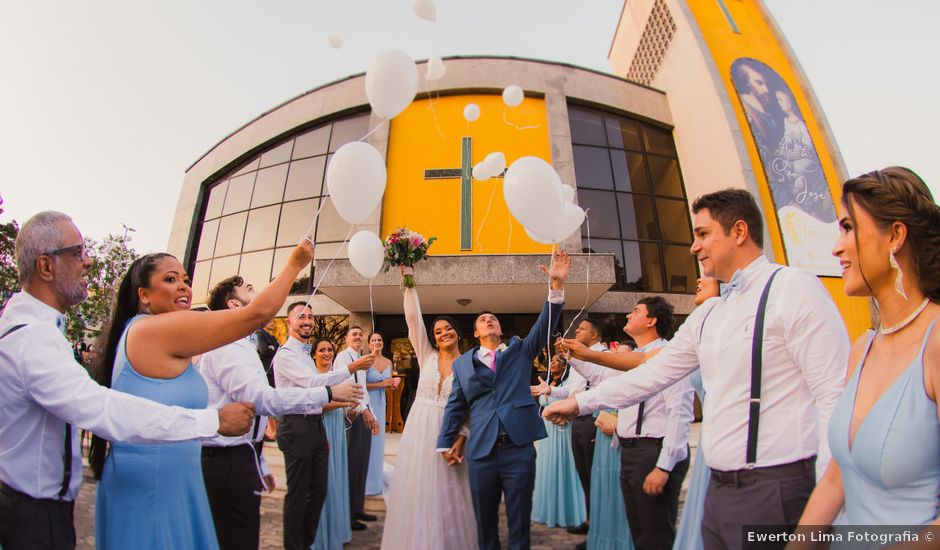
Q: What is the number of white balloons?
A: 13